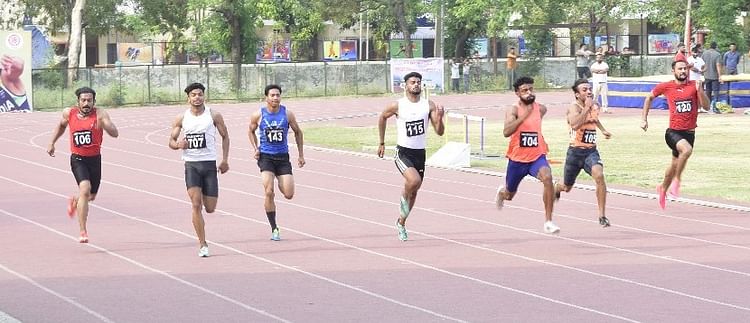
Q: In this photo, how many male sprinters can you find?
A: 7